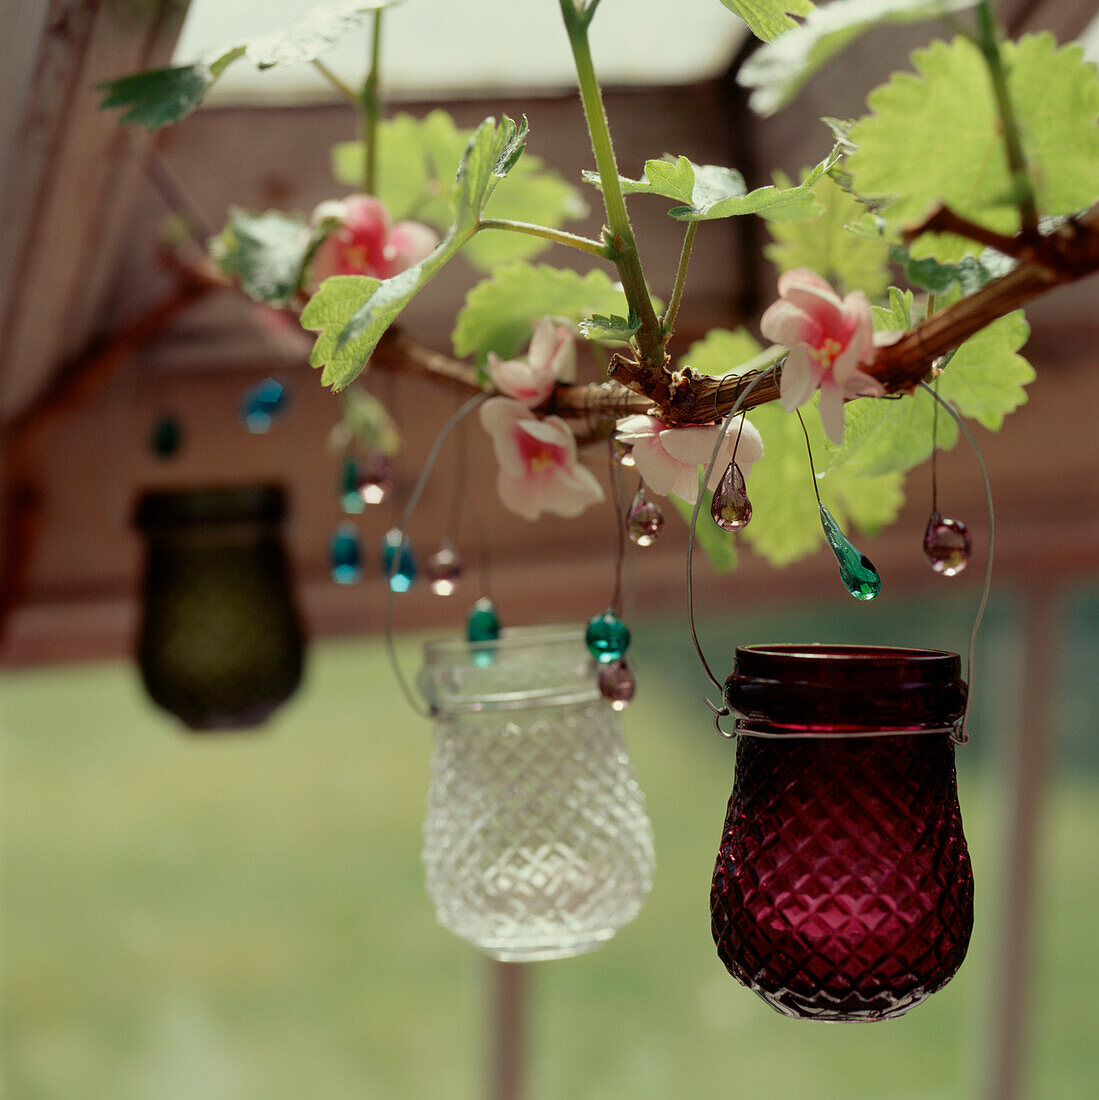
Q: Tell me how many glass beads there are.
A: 15